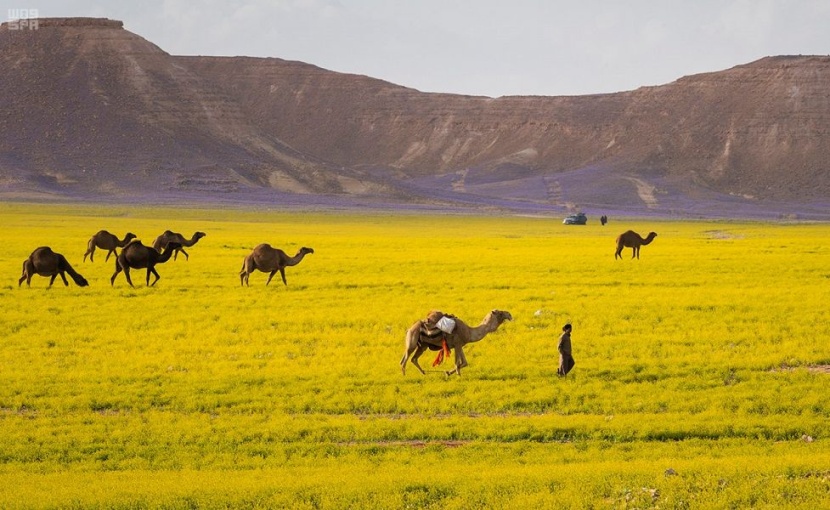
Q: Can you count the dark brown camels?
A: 6